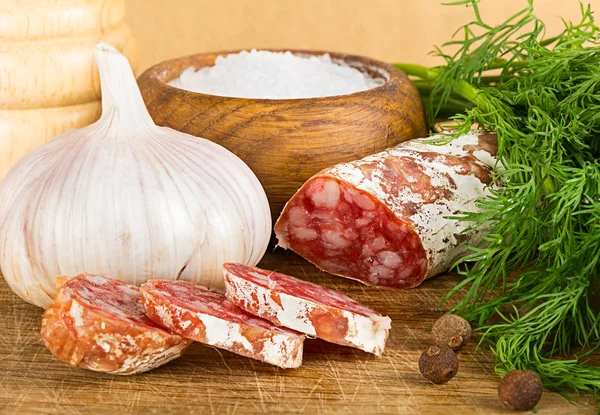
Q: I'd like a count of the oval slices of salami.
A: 3